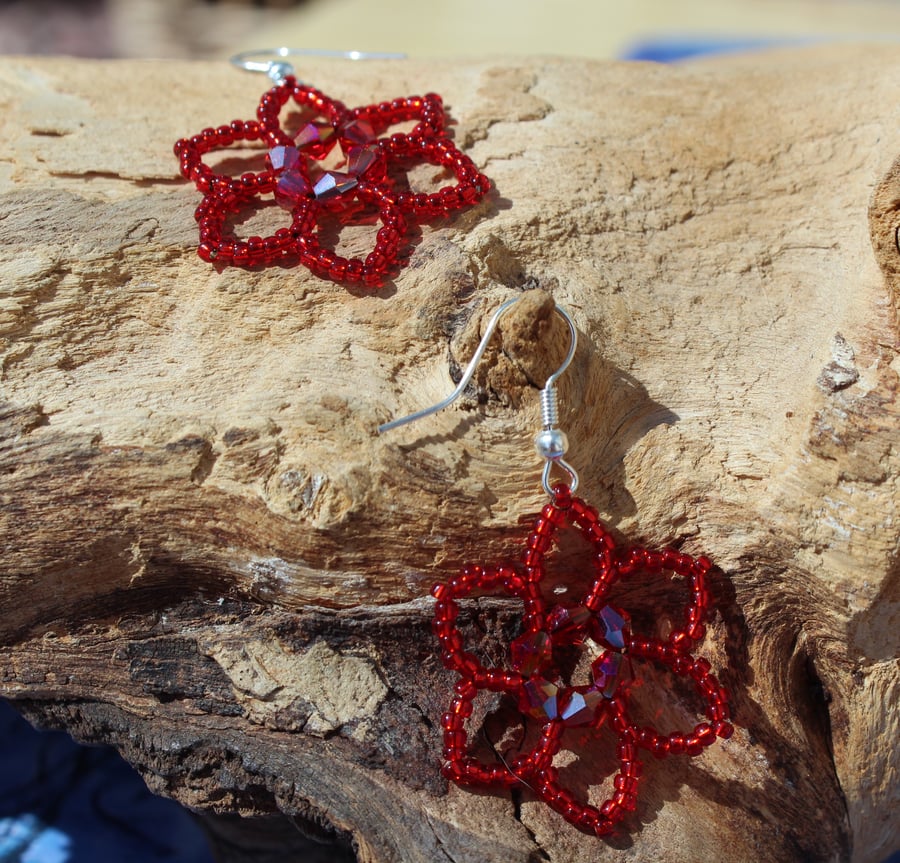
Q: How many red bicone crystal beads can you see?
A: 12